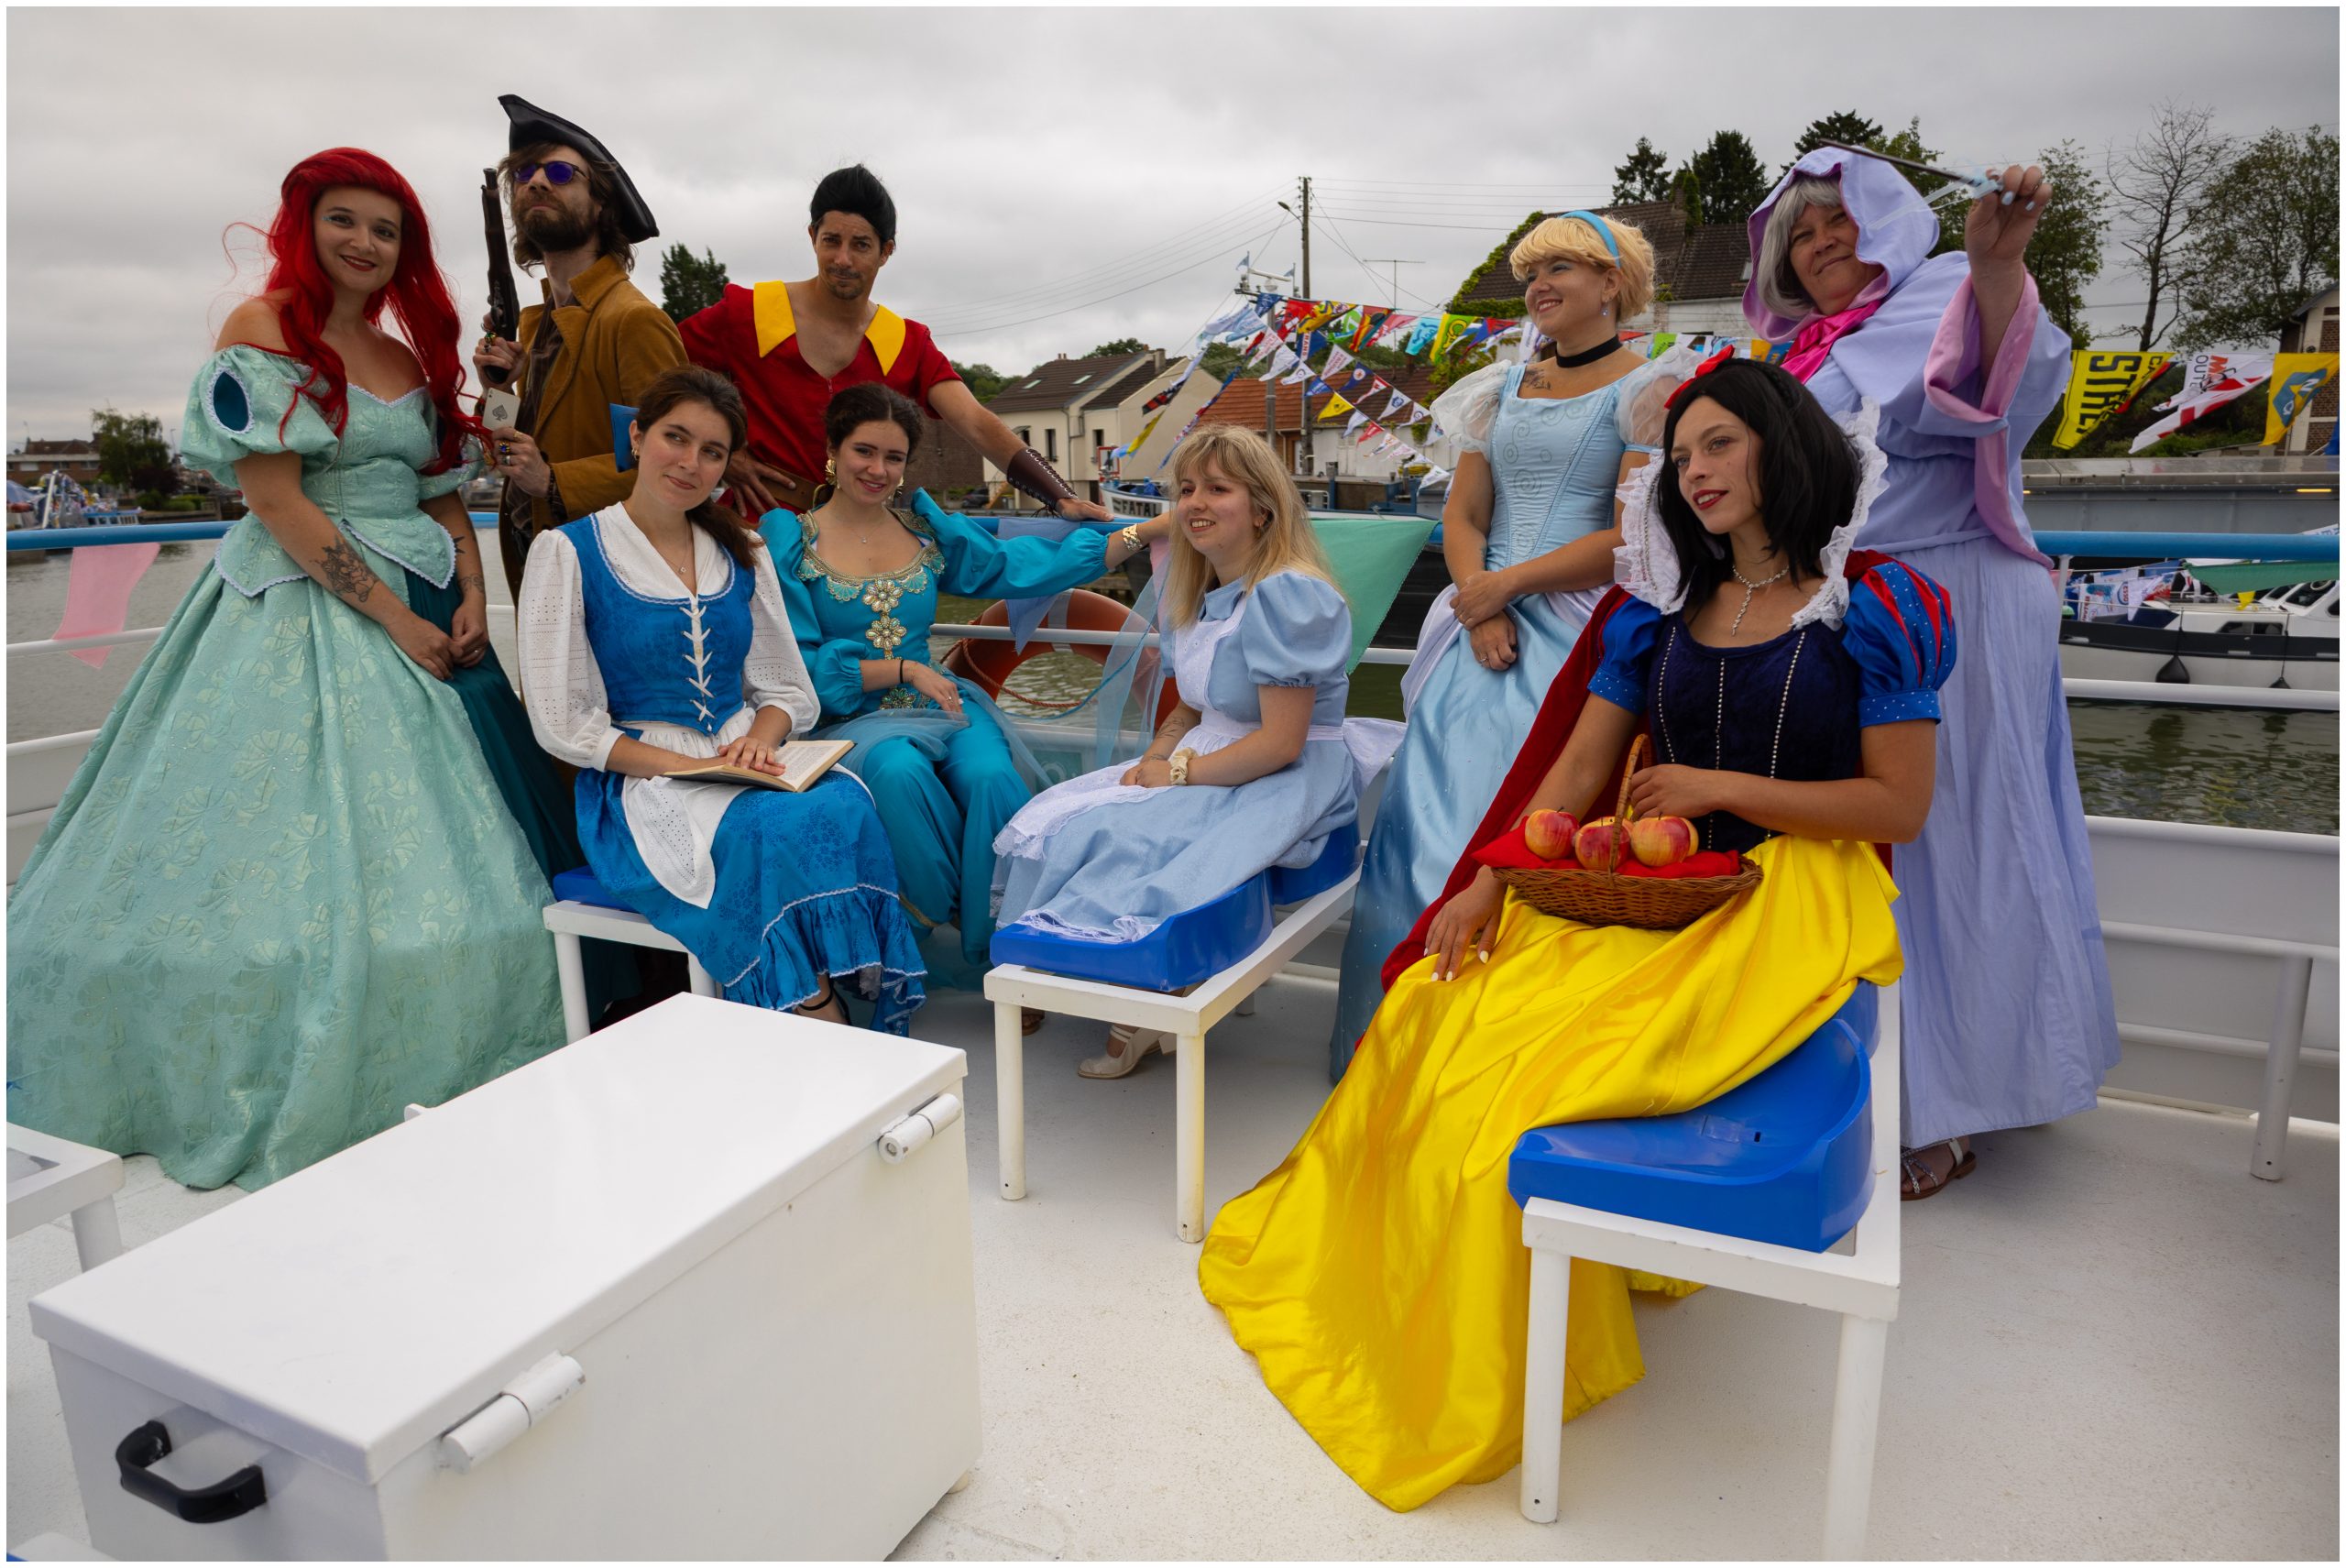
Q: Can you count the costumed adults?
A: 9